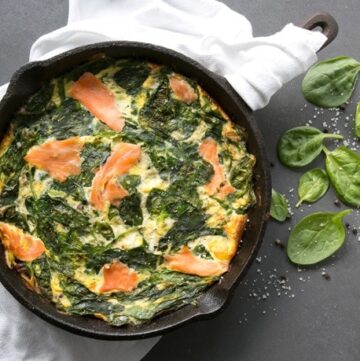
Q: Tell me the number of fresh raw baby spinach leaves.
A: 7